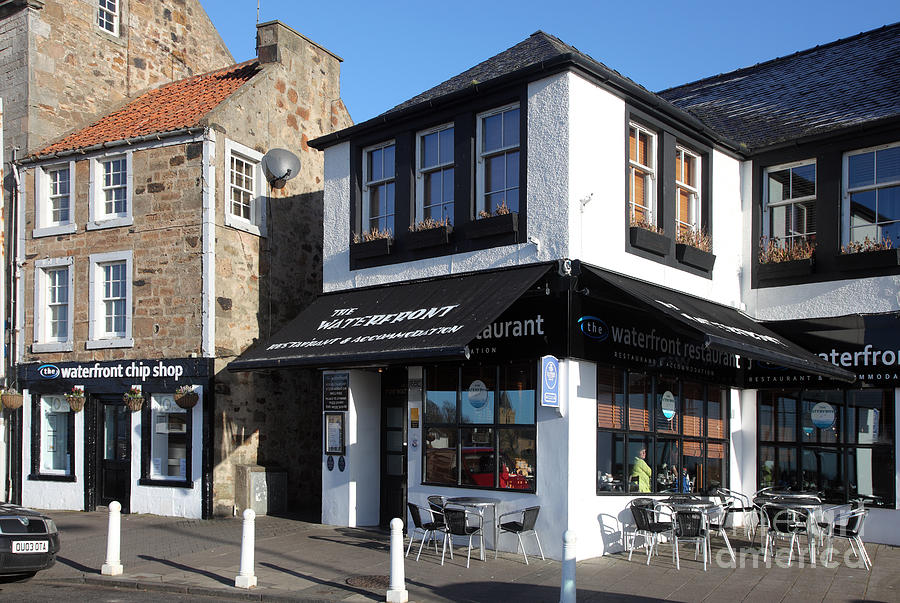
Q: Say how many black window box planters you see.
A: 7